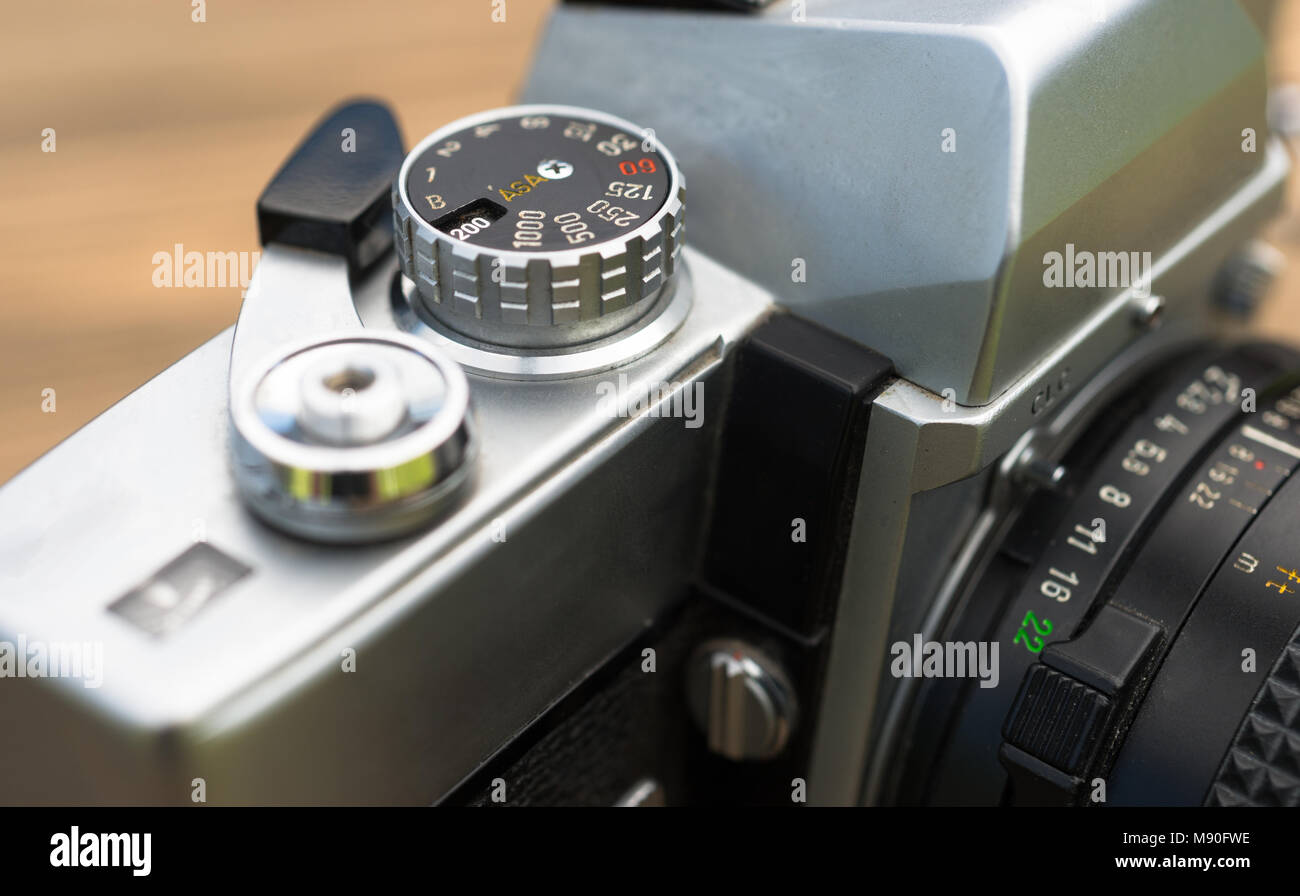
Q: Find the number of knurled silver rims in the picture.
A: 1